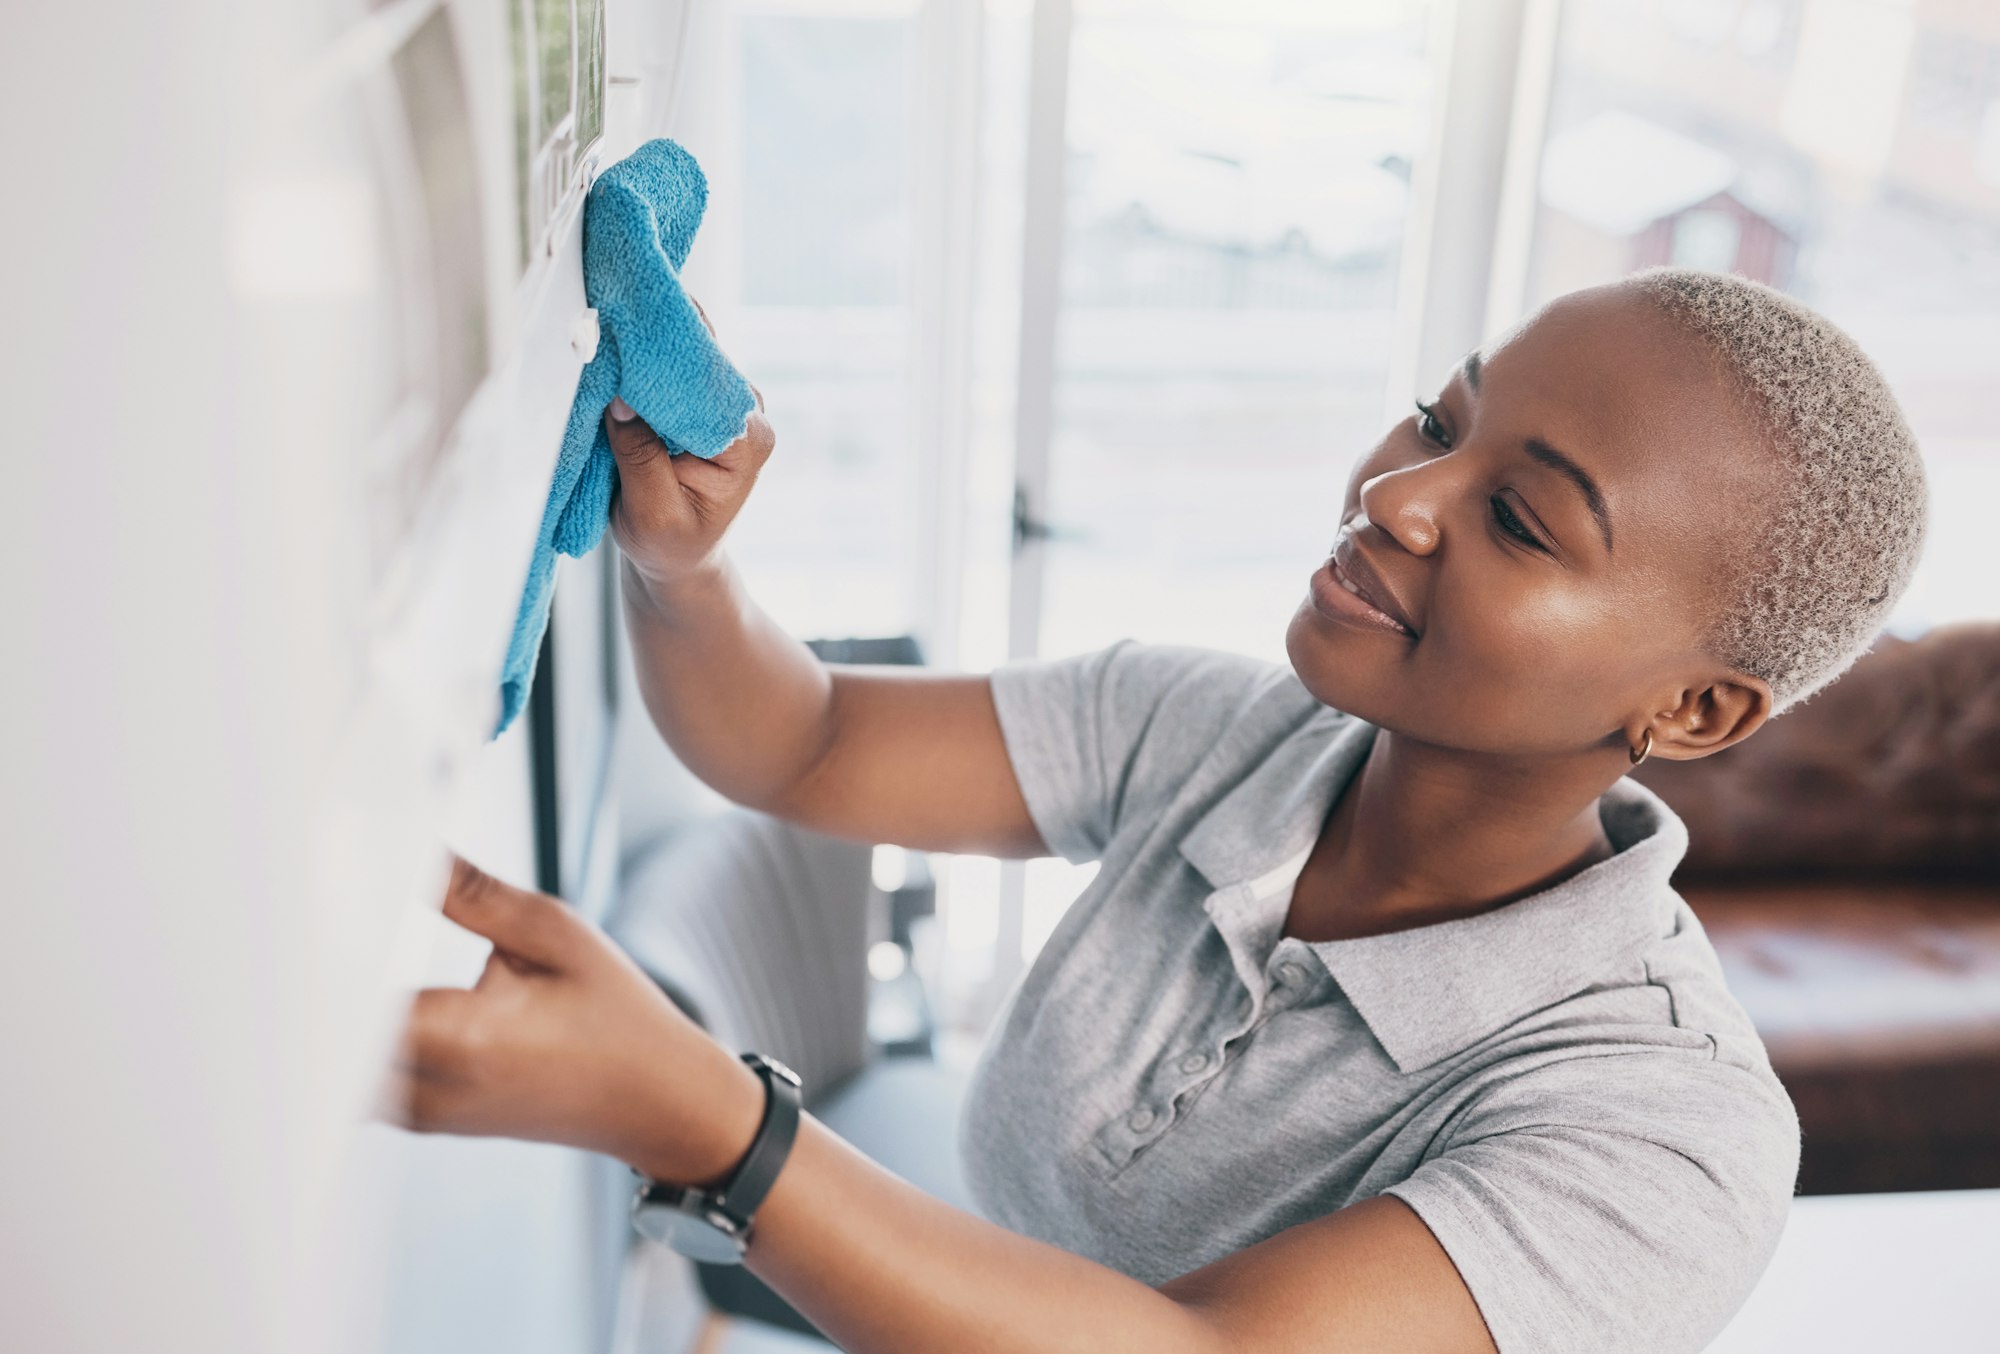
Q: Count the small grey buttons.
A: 3